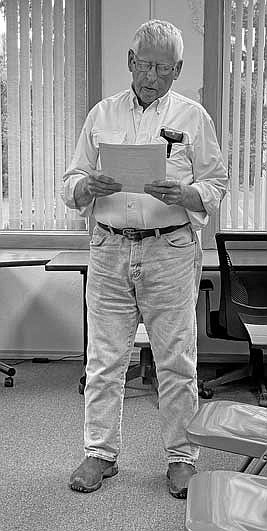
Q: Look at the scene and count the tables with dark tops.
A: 2